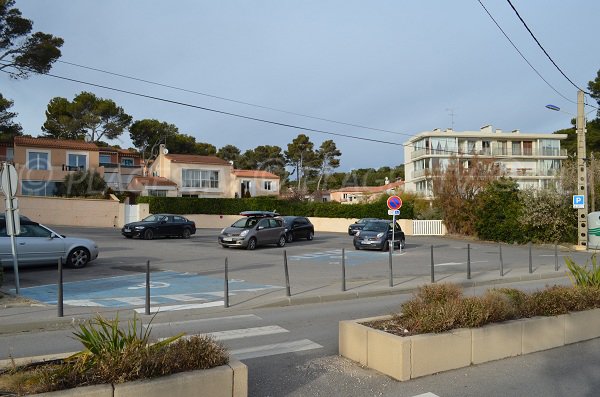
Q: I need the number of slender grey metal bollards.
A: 11